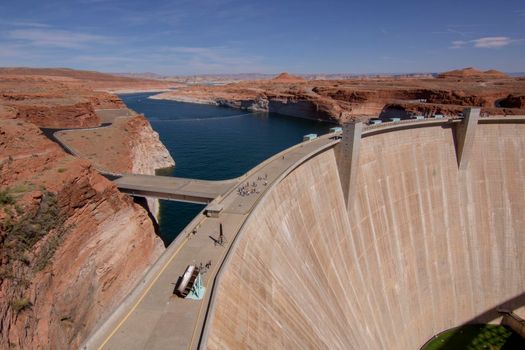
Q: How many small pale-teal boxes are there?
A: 6